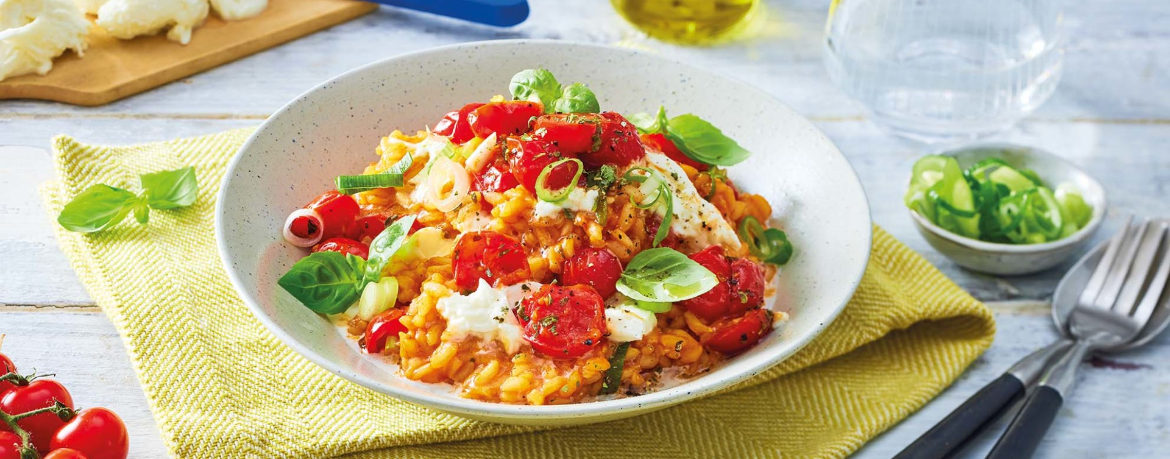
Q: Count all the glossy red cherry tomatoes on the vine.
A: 5